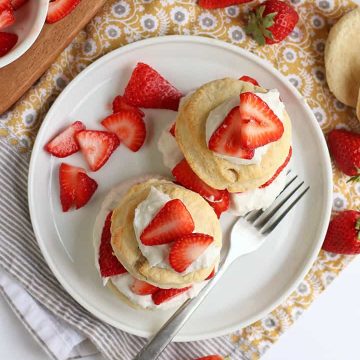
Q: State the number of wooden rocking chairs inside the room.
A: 0